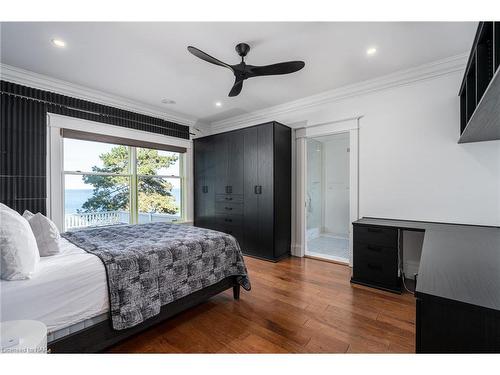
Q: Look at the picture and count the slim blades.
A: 3